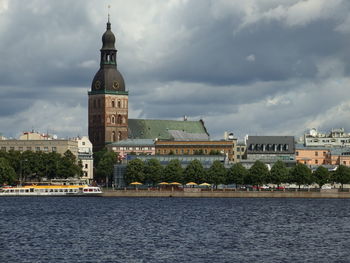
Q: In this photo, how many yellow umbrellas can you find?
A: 5